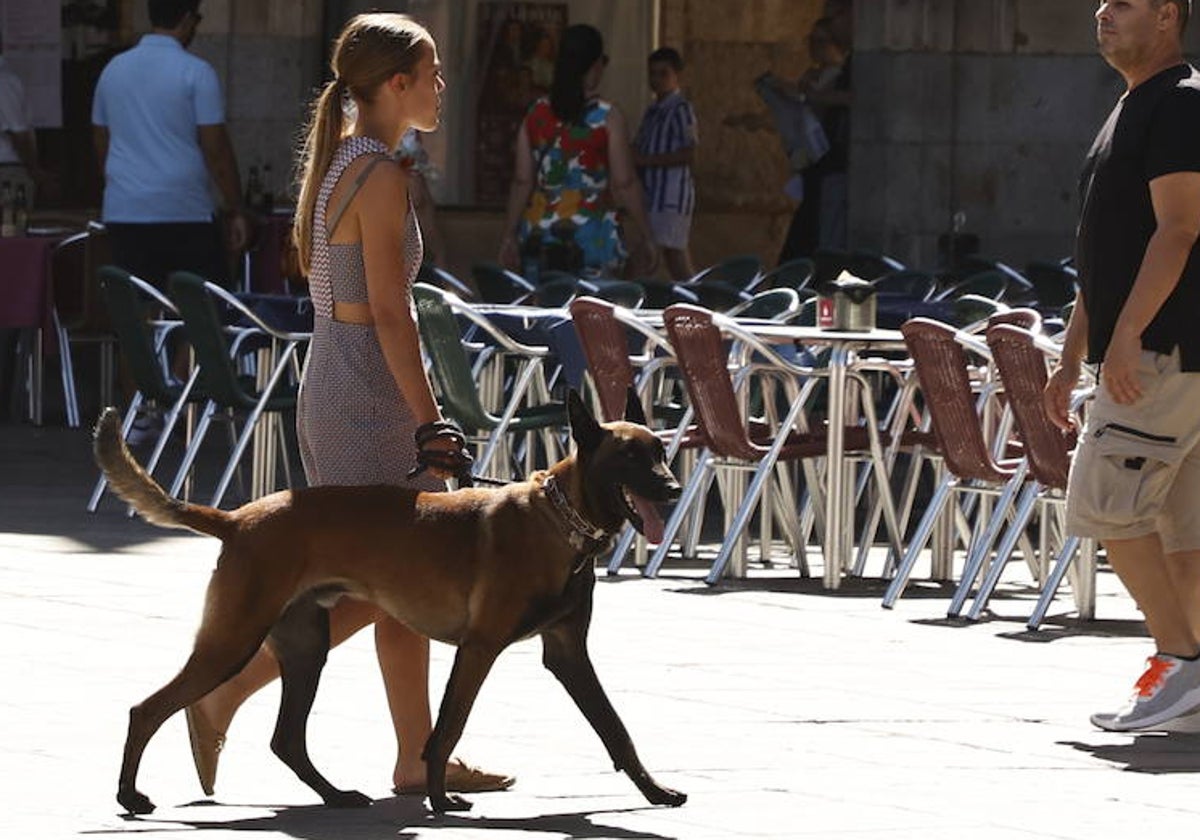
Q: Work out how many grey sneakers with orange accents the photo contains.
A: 1